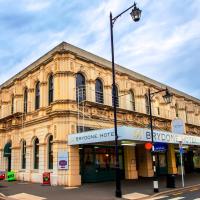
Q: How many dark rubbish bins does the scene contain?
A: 1